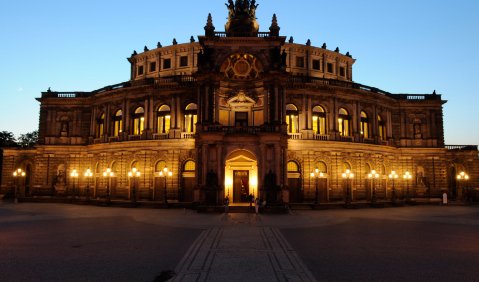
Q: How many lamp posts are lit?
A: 12